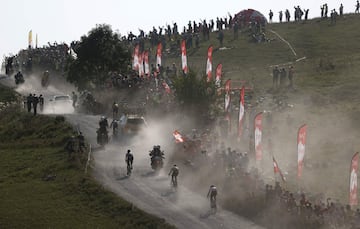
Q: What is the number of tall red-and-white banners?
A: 12